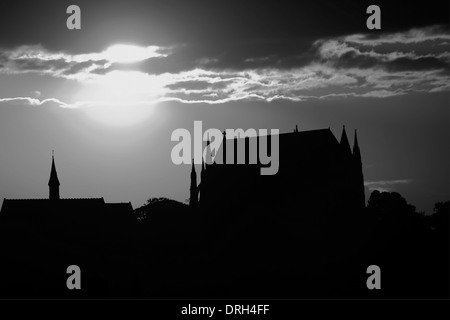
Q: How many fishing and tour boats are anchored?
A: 0